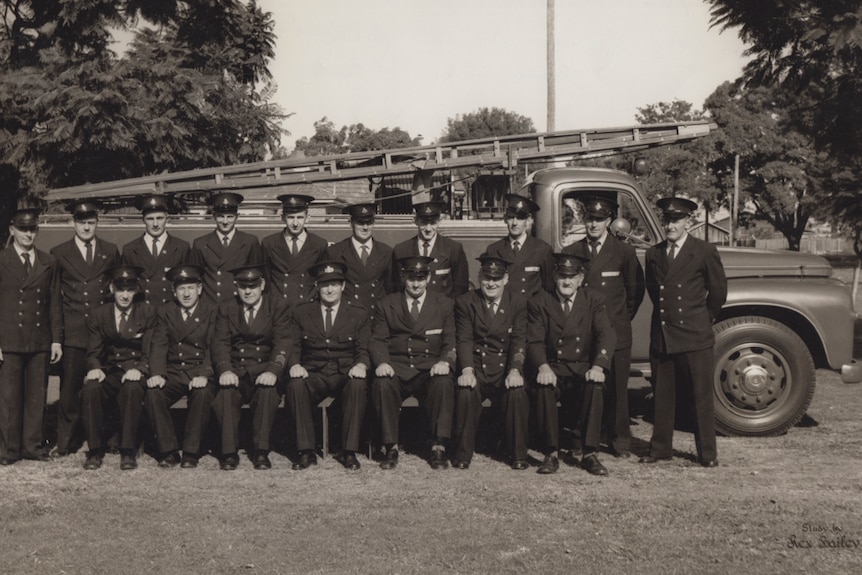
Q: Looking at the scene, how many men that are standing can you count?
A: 10